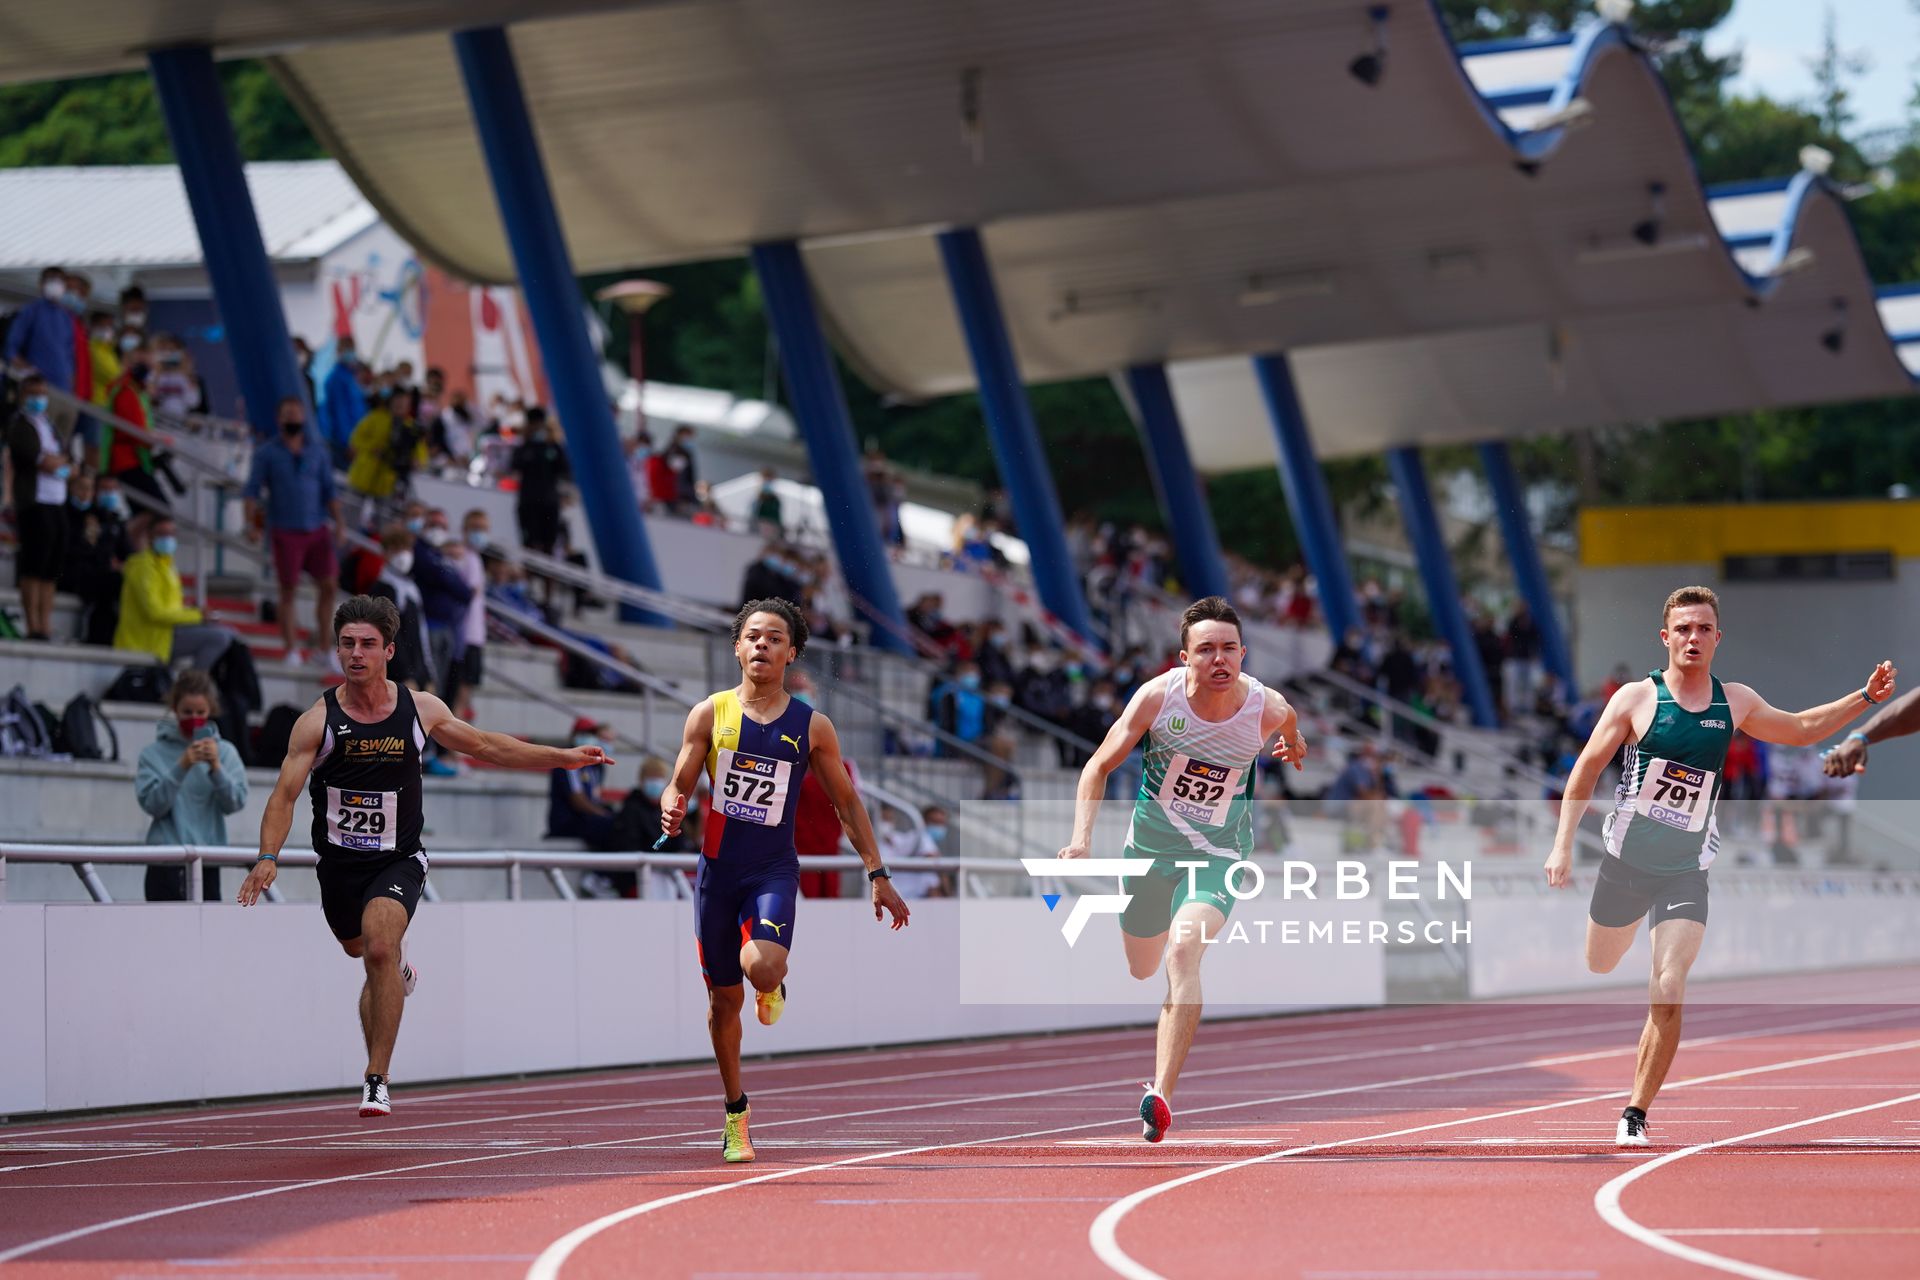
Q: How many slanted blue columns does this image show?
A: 8